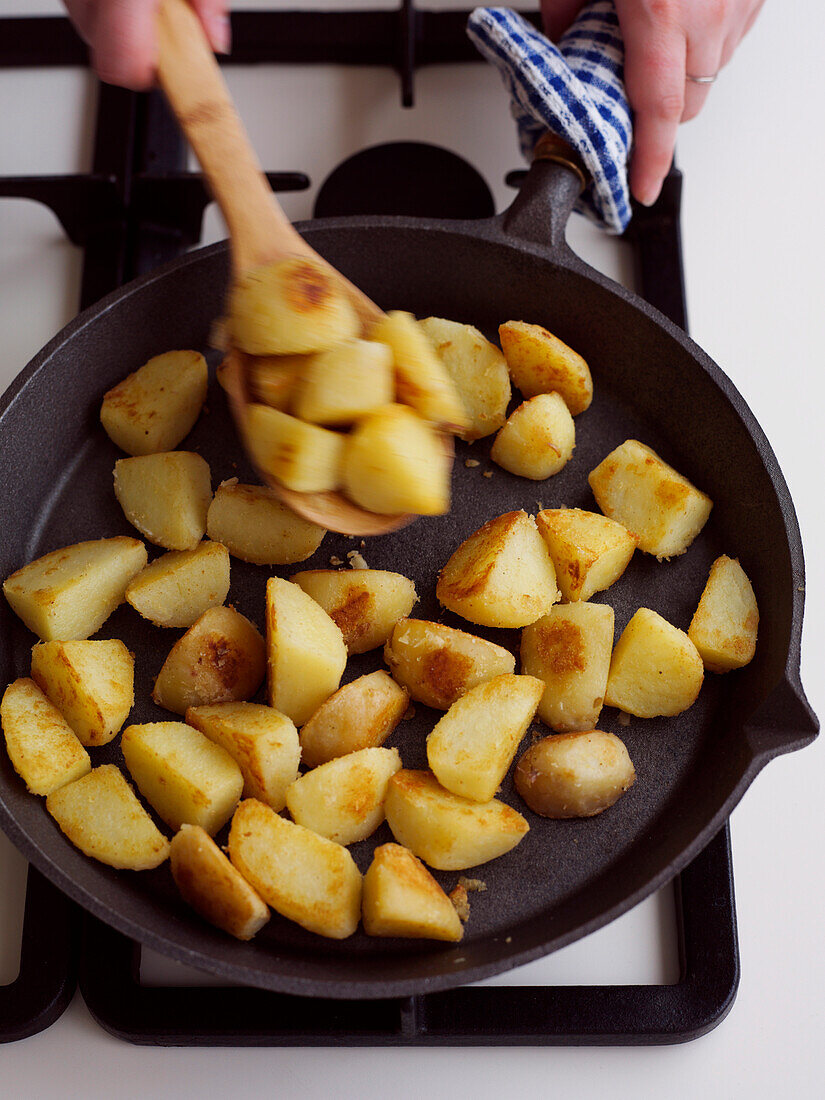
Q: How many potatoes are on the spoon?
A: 6